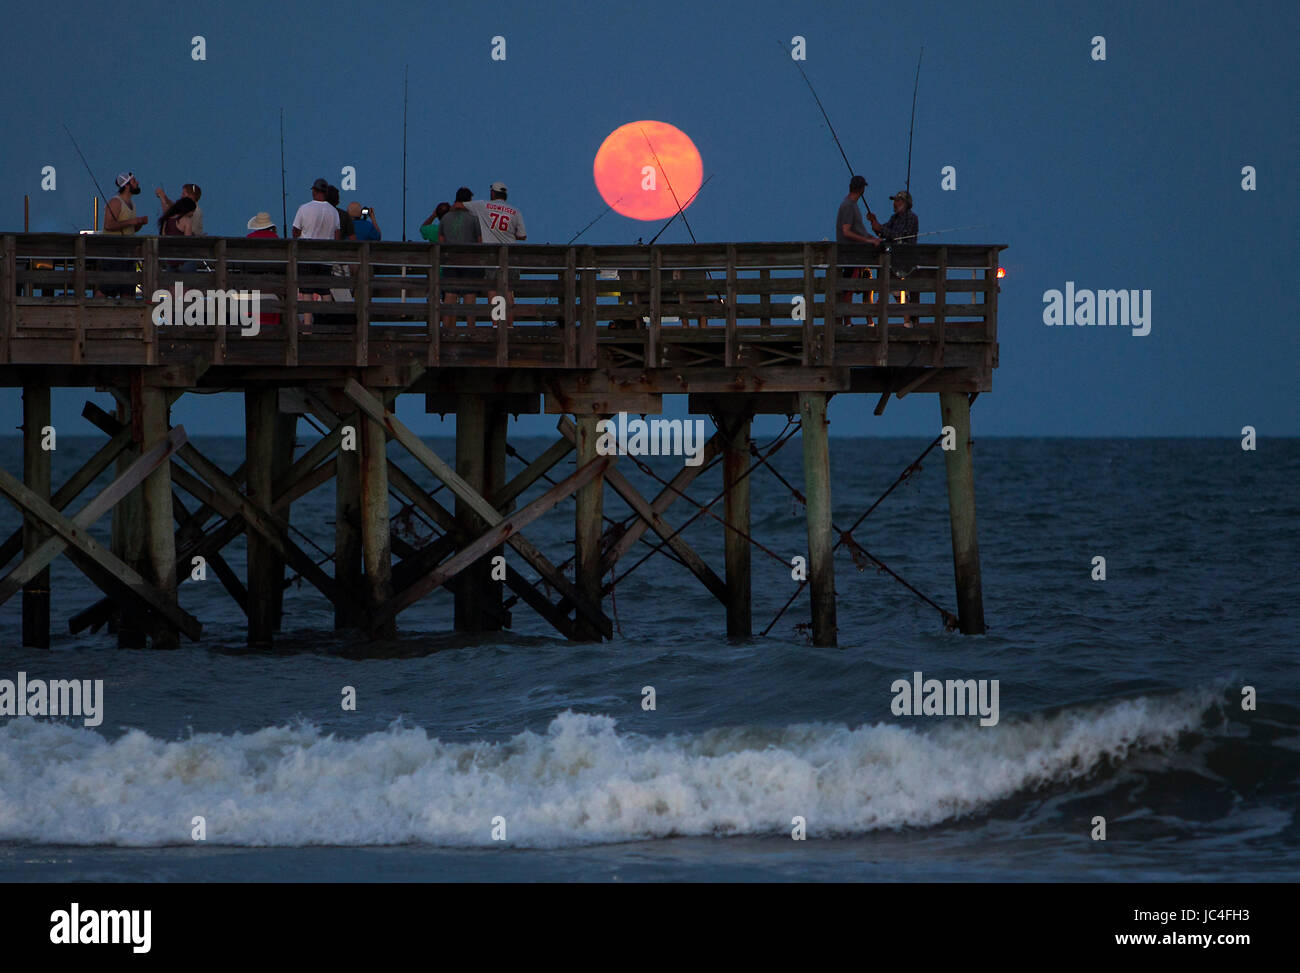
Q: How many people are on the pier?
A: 12